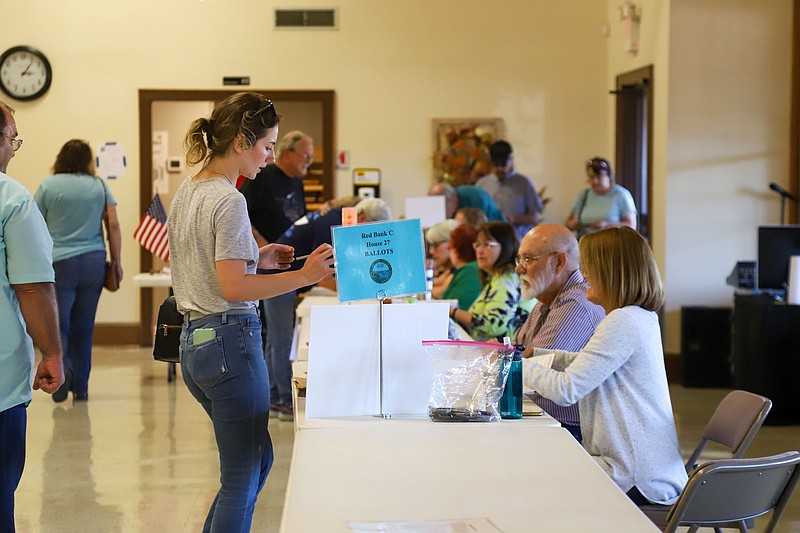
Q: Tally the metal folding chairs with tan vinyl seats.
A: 2